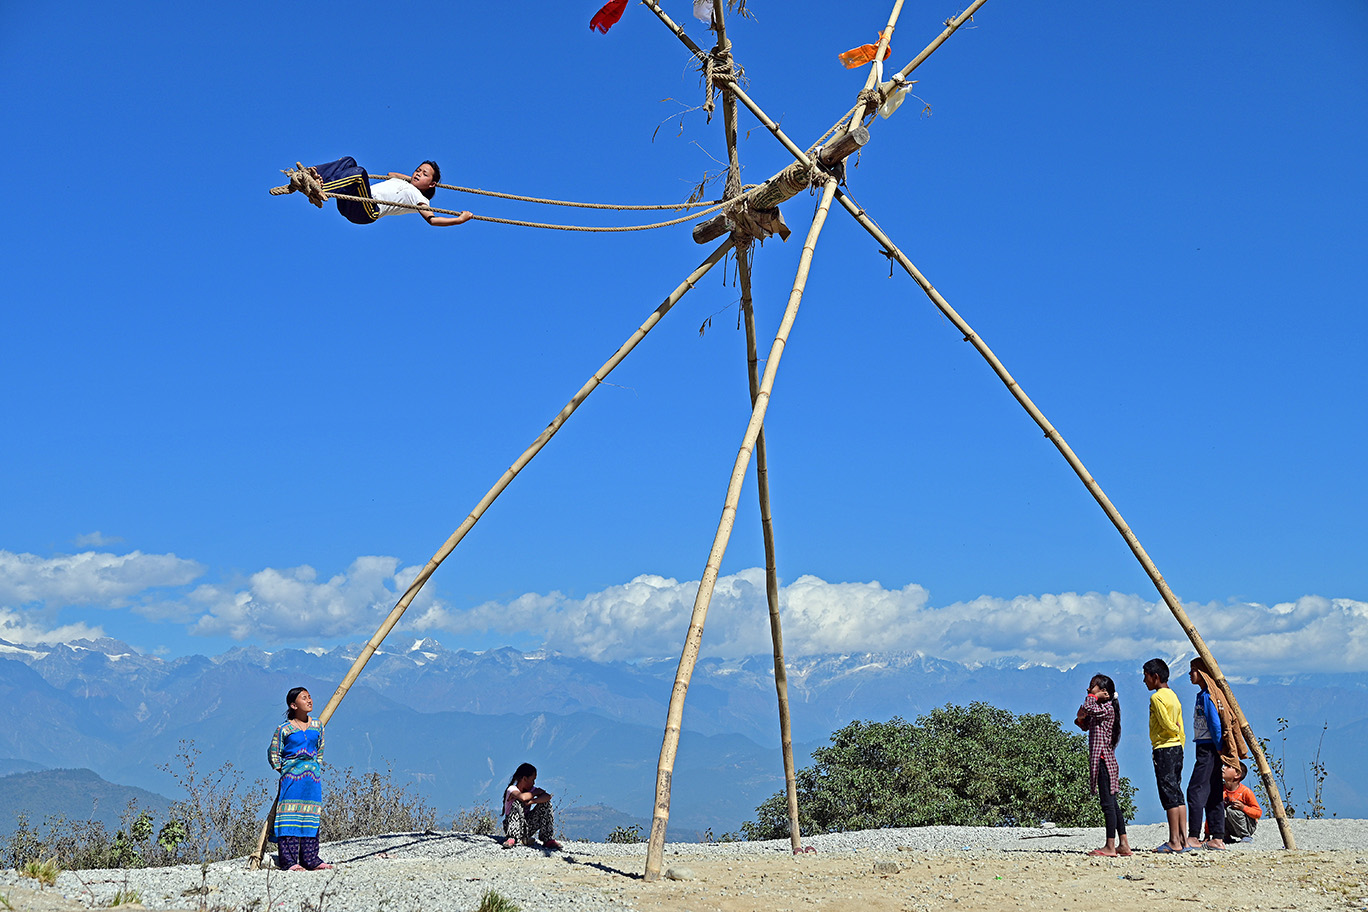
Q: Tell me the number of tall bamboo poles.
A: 4